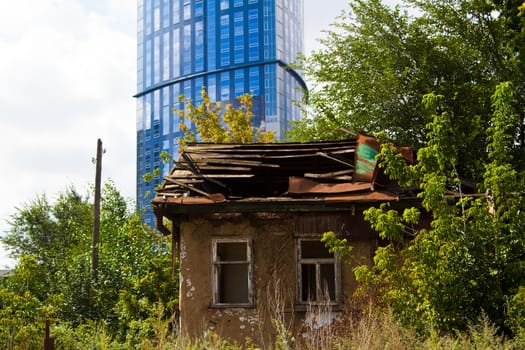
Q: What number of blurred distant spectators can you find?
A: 0